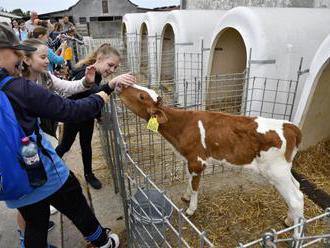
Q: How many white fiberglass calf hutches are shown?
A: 5